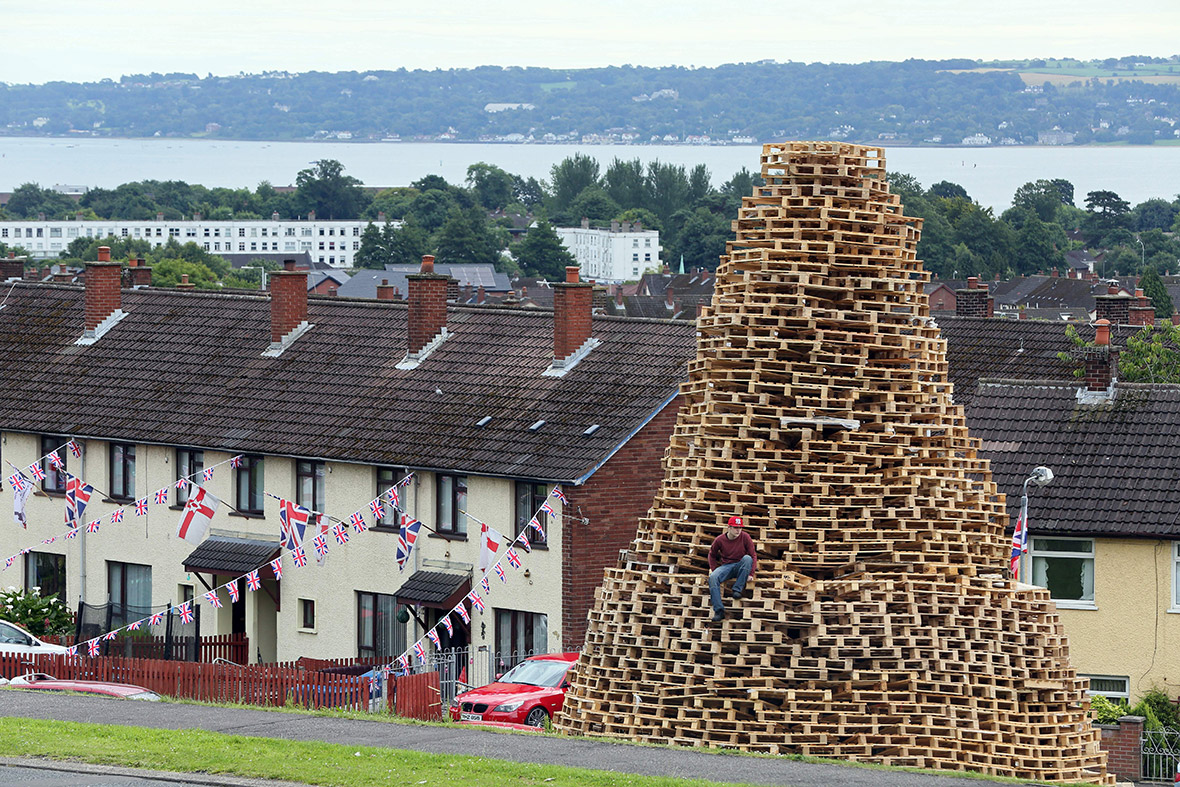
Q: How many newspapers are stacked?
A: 0